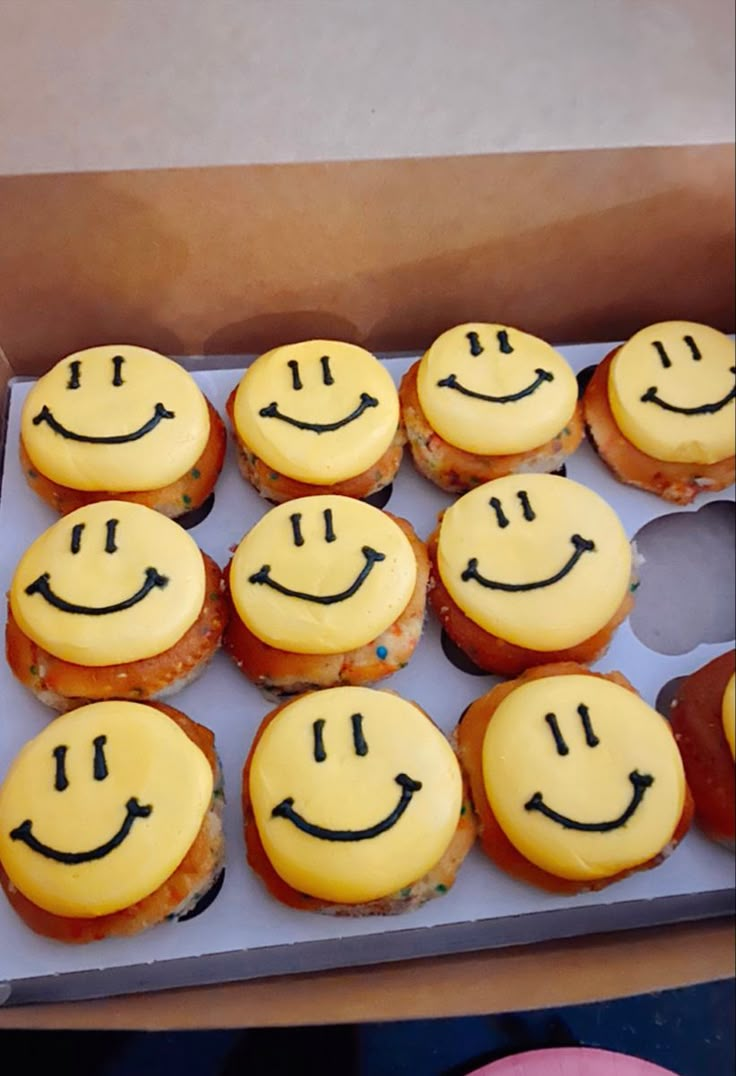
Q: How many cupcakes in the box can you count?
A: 11